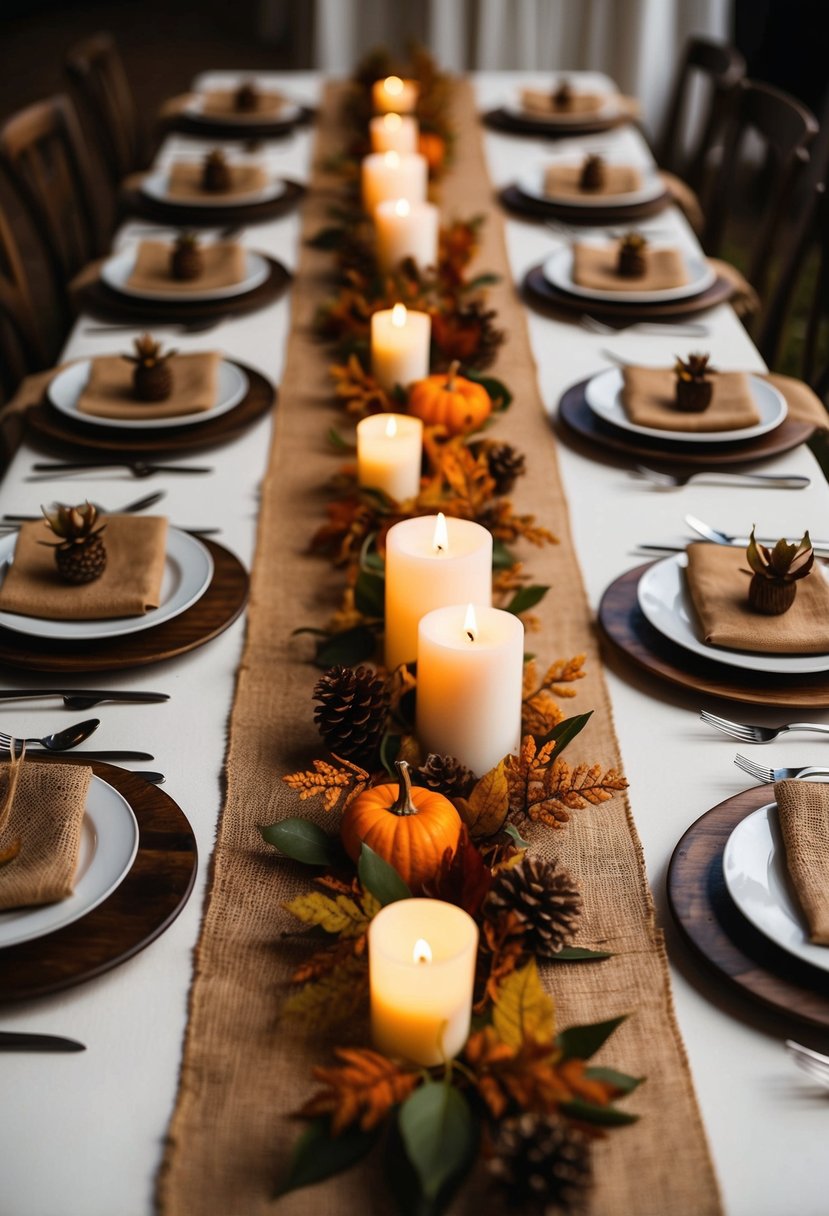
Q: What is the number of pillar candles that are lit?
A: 9